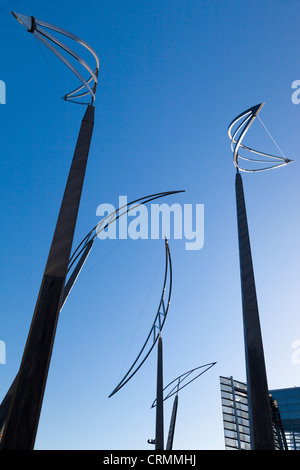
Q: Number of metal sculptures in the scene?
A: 5